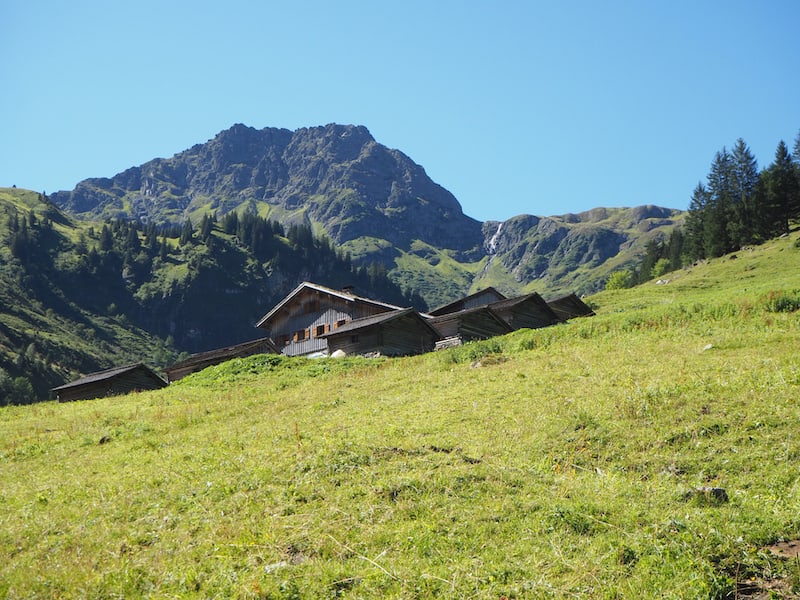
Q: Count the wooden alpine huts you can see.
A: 8